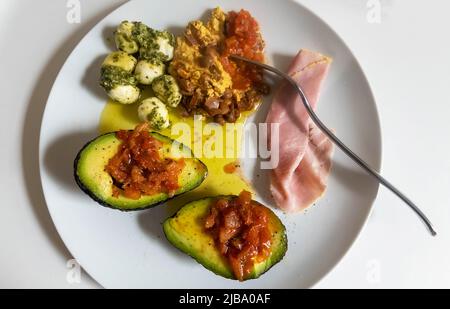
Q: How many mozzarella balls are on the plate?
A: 7